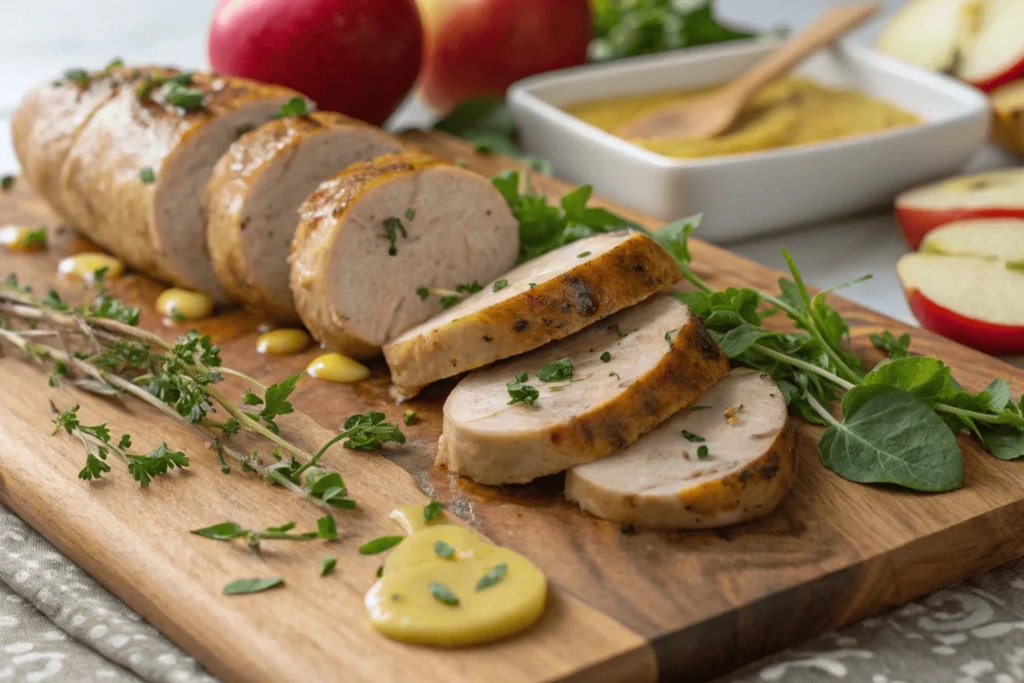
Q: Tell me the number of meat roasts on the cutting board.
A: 1